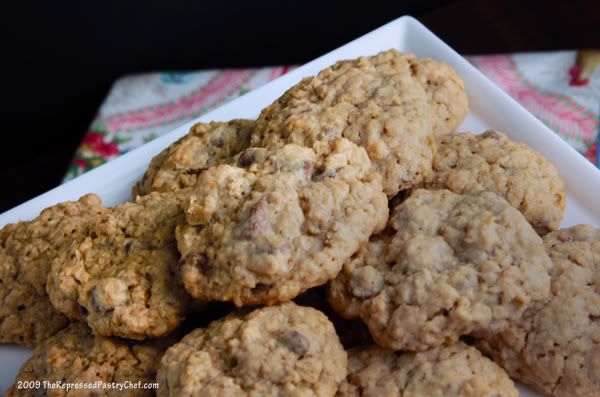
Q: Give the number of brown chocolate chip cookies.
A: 12